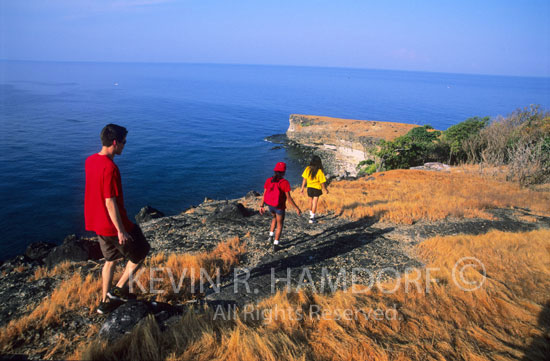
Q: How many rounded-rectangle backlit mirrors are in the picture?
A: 0